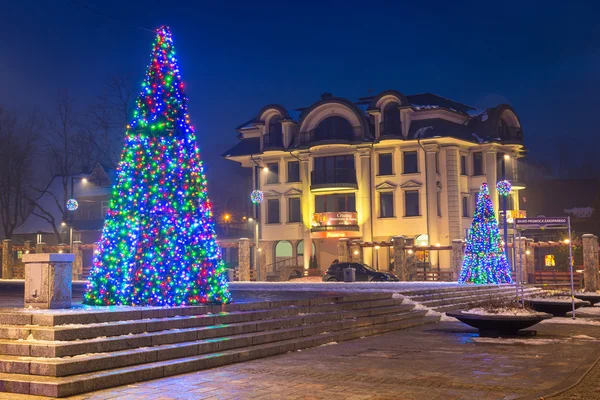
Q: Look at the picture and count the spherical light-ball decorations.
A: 3